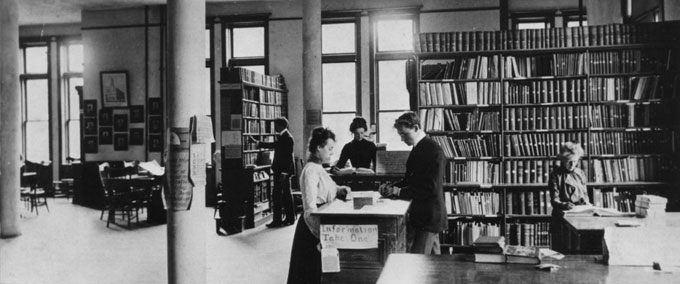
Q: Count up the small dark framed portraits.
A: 12